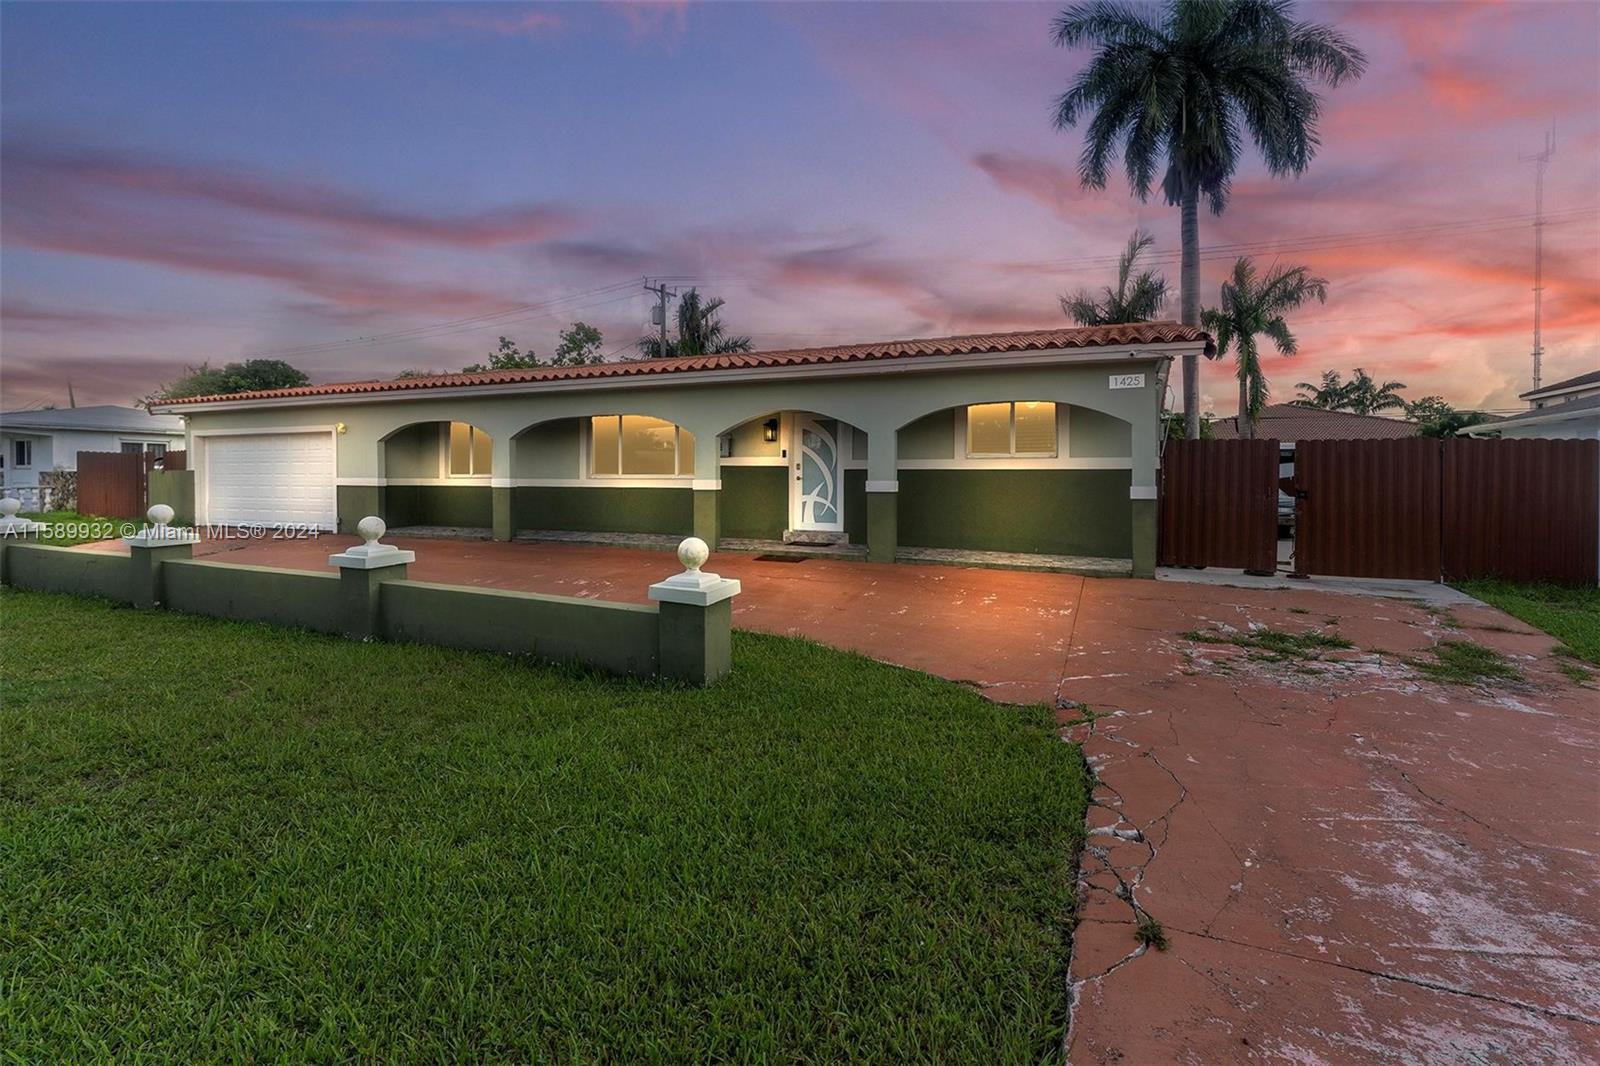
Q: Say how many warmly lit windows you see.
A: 3